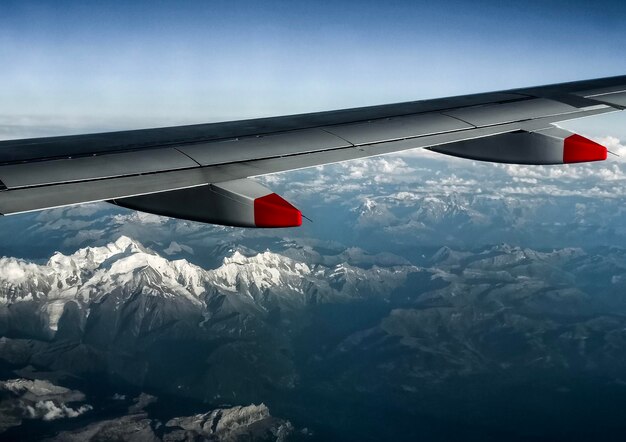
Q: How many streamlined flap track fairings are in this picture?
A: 2